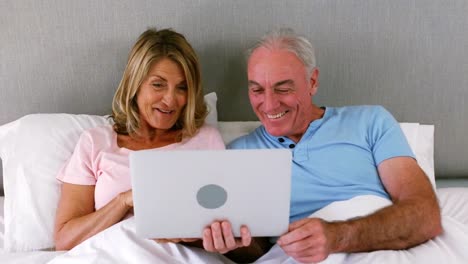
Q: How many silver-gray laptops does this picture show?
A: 1